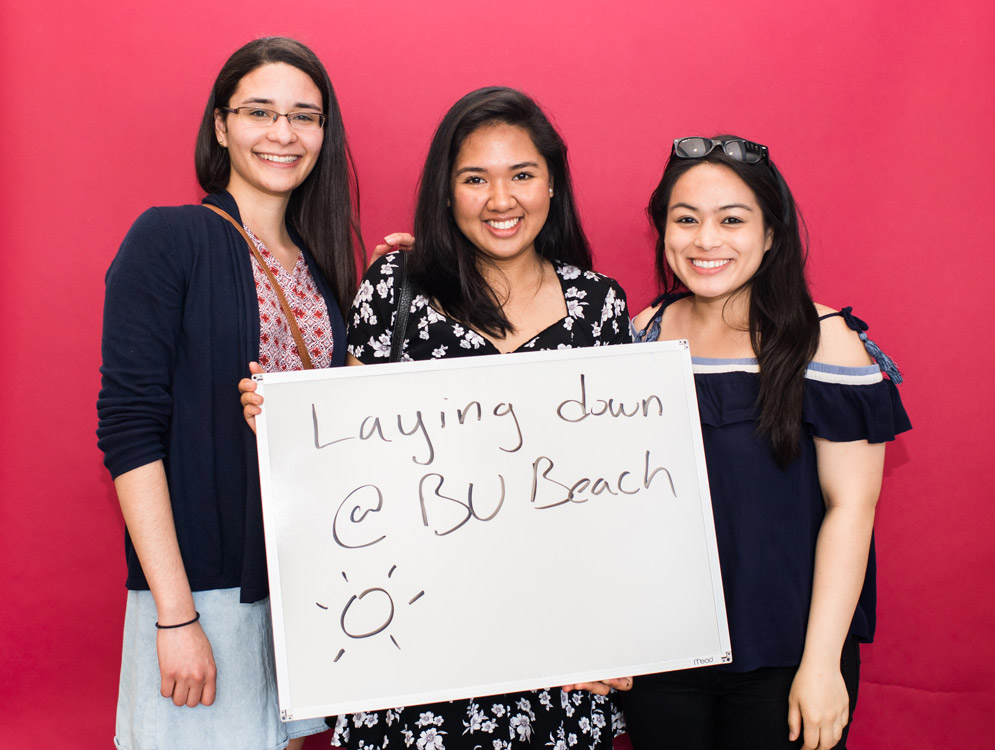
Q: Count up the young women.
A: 3